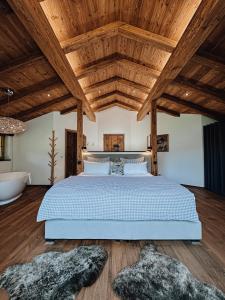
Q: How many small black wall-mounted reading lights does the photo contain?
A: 2